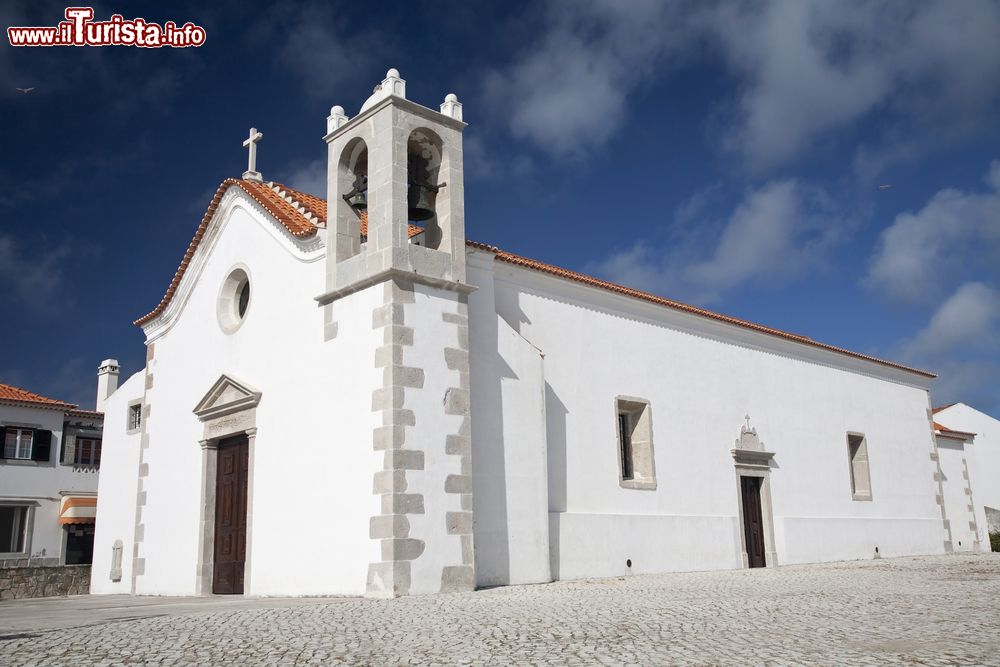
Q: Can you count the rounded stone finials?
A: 3